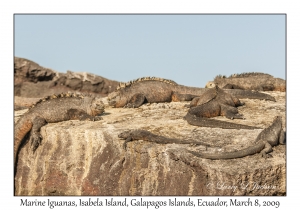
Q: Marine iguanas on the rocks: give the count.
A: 6